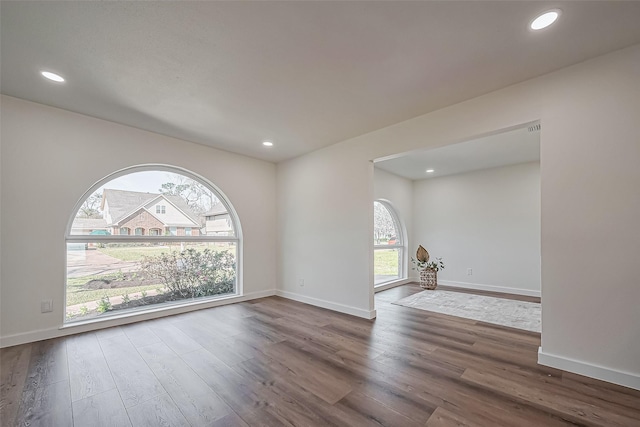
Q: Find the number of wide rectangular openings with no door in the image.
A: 1